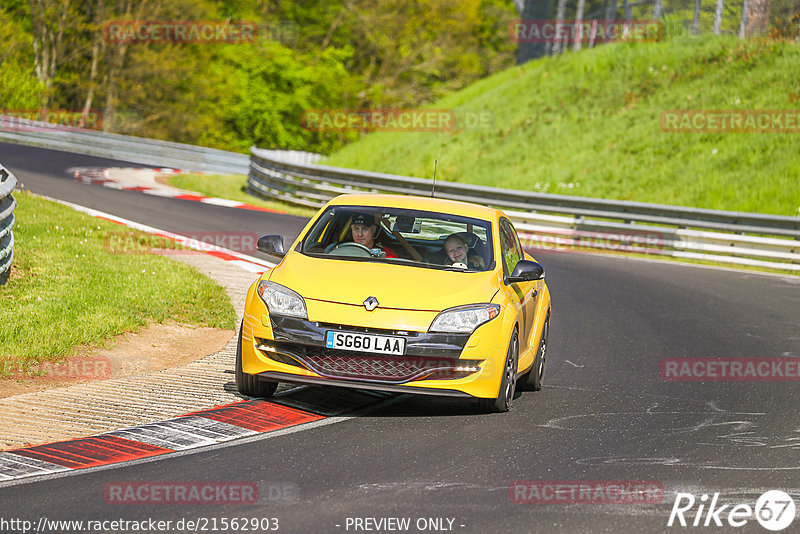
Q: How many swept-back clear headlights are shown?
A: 2